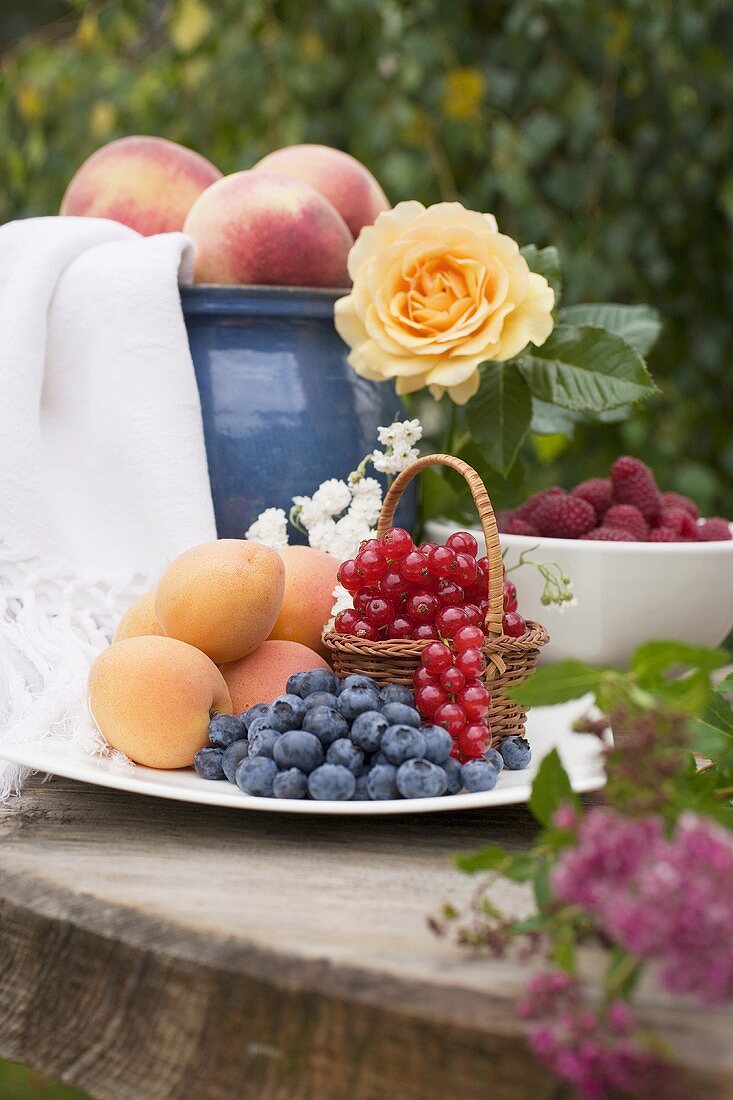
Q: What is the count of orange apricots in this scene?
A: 5